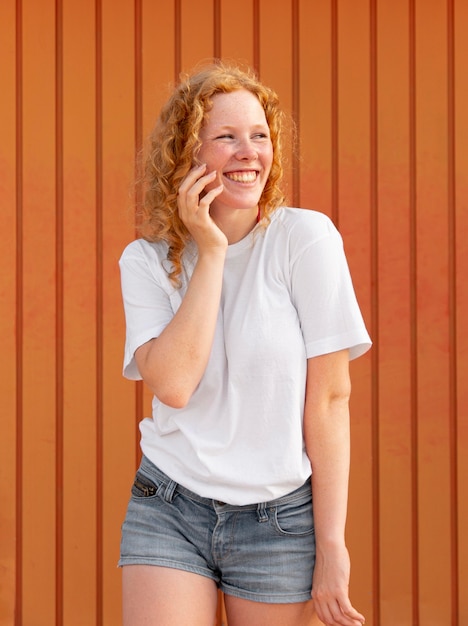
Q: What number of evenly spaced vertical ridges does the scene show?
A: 12